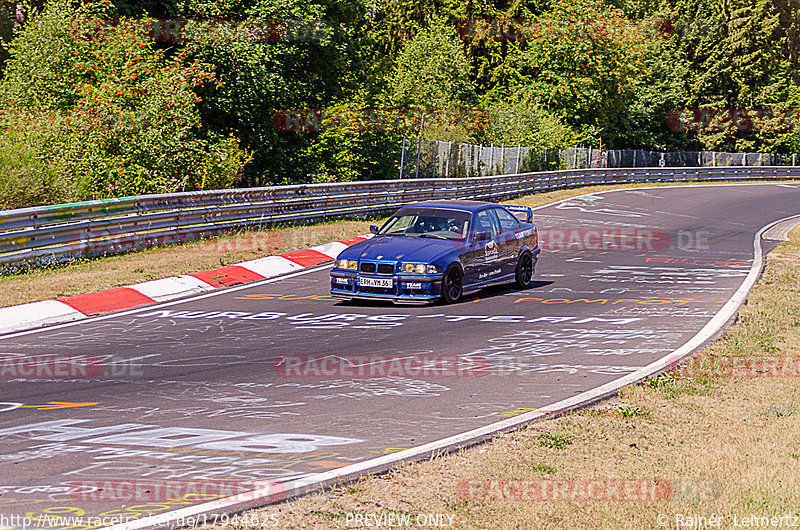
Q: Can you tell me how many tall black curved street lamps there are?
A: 0